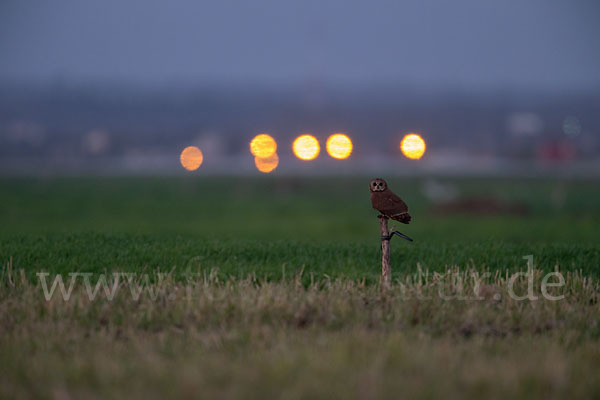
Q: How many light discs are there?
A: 6